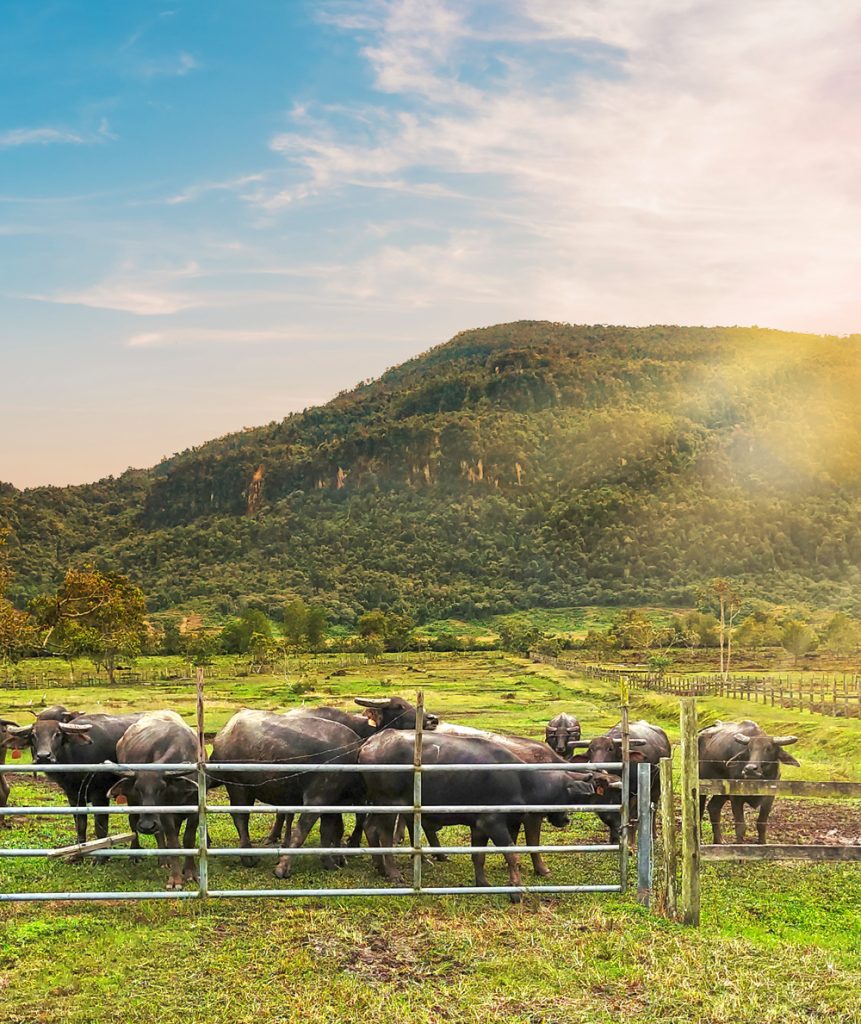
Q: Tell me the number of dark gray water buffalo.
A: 11